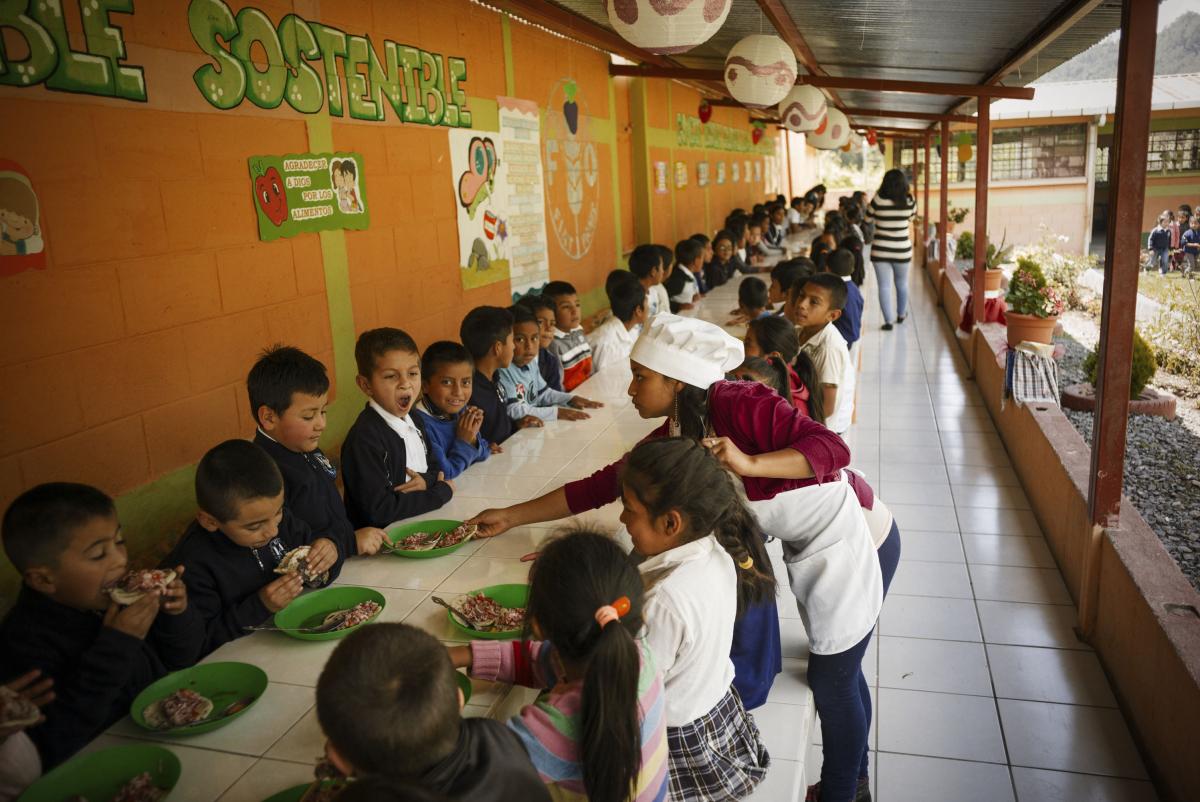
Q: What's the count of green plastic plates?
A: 7